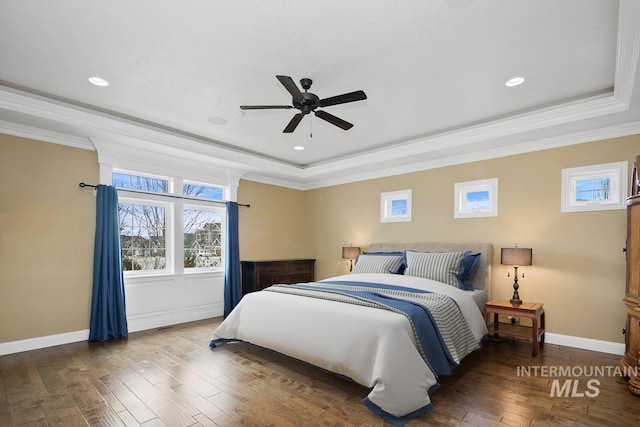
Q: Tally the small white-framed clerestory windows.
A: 3